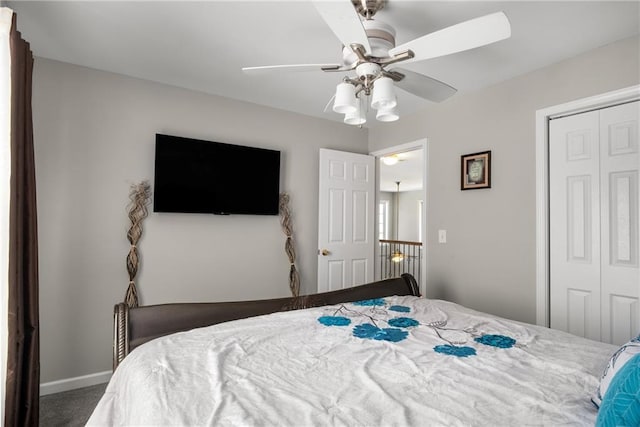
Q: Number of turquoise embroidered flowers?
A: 7